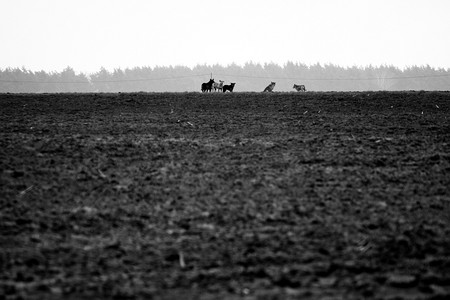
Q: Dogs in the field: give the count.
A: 5